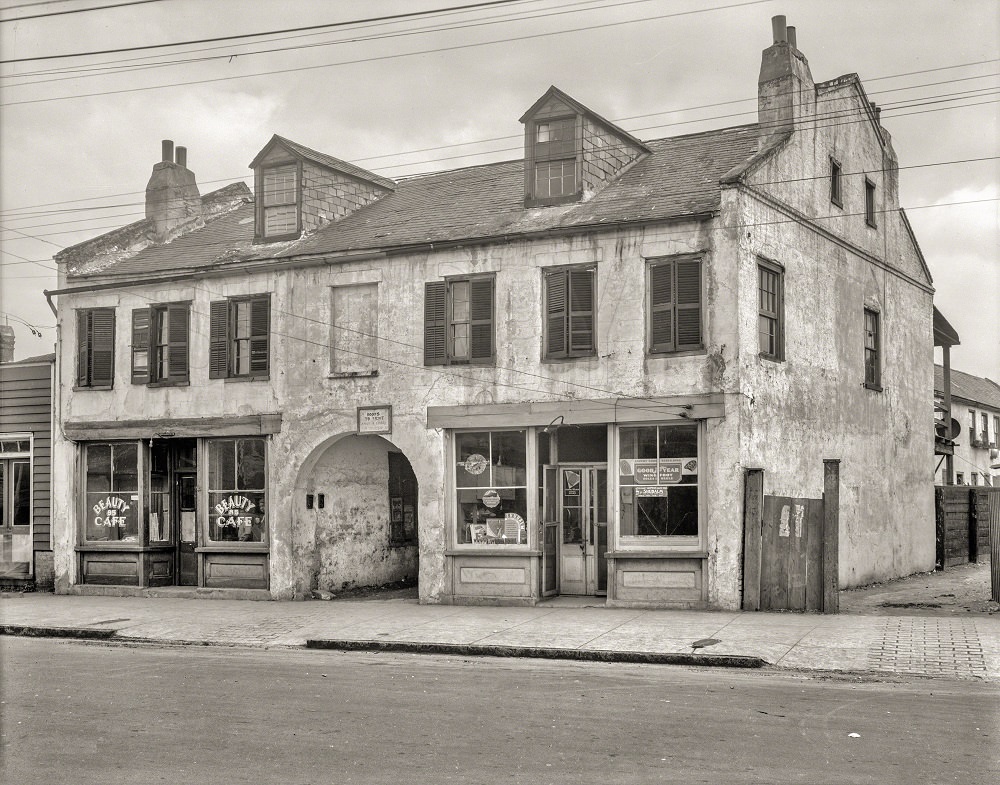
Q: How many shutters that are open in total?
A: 3